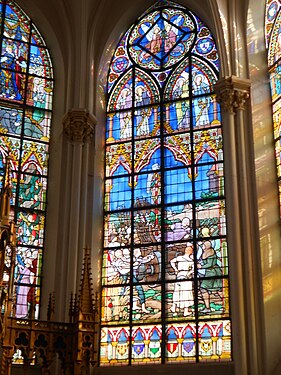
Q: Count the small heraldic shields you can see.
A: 6